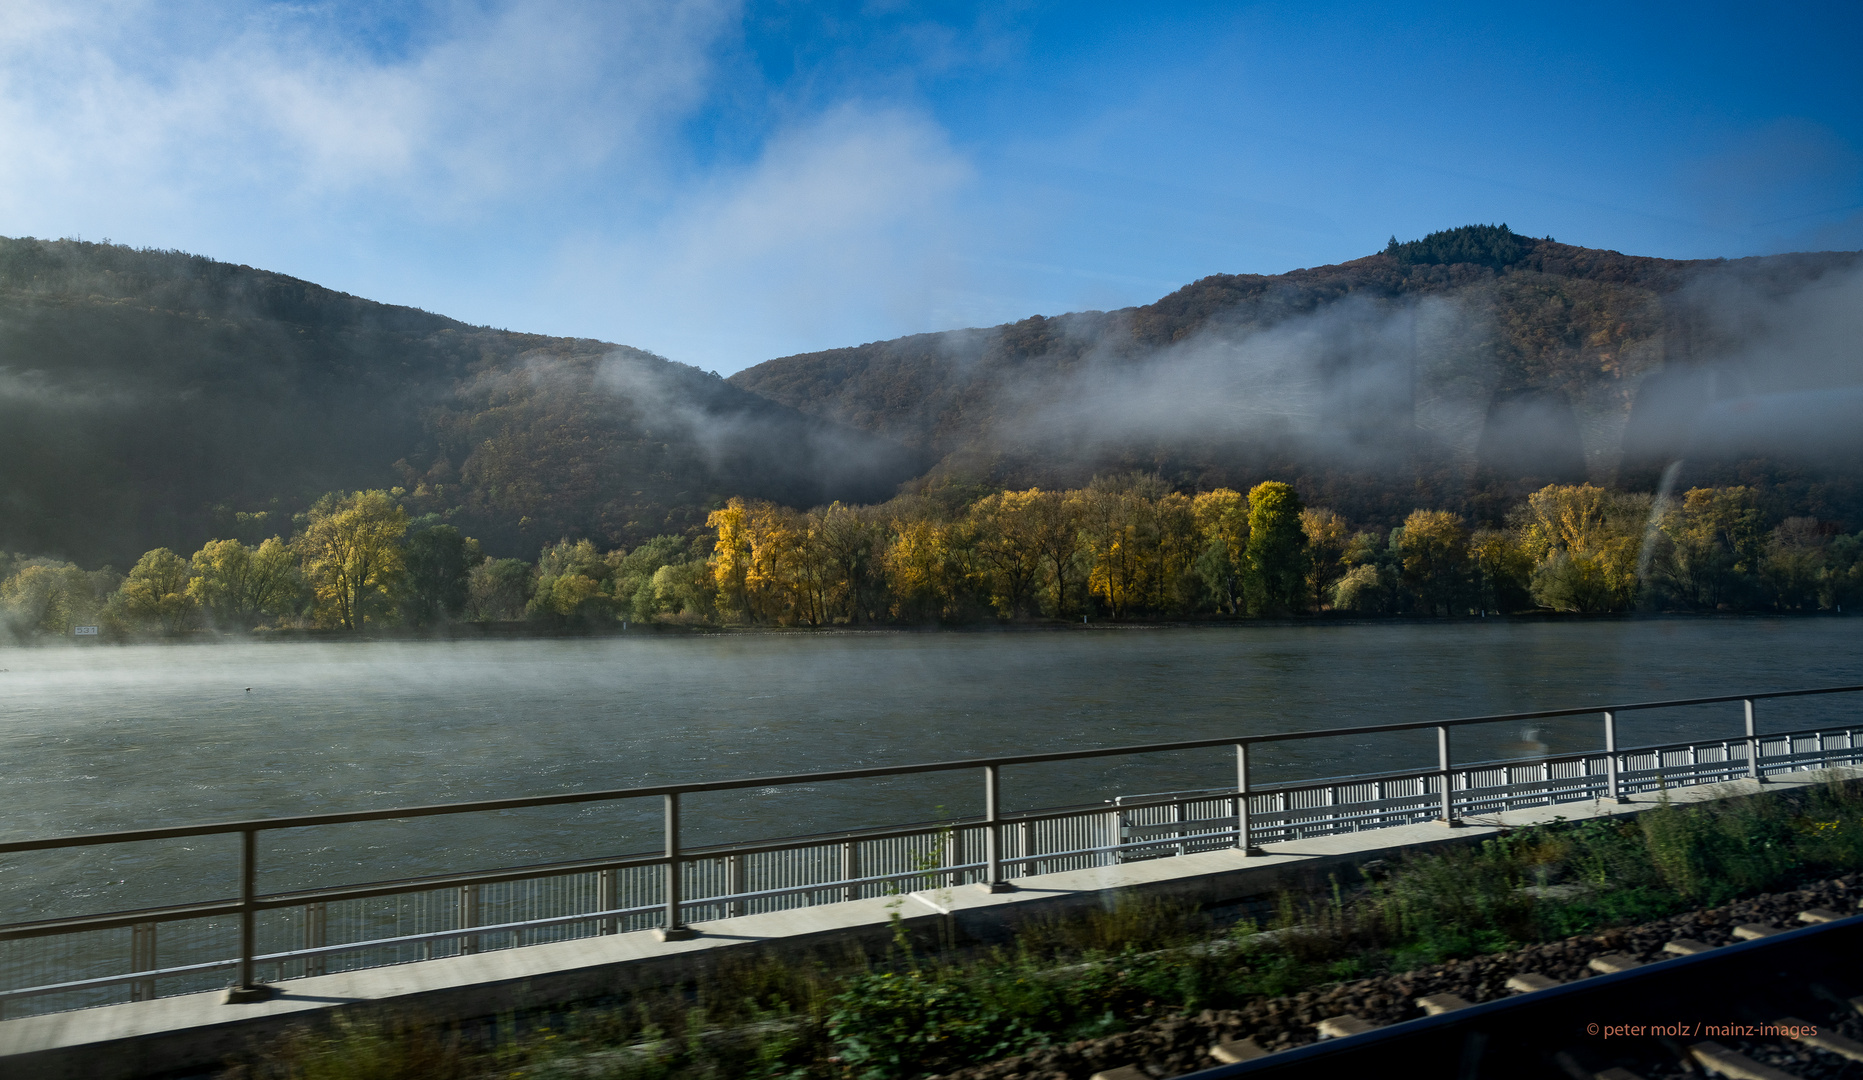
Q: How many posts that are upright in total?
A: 7